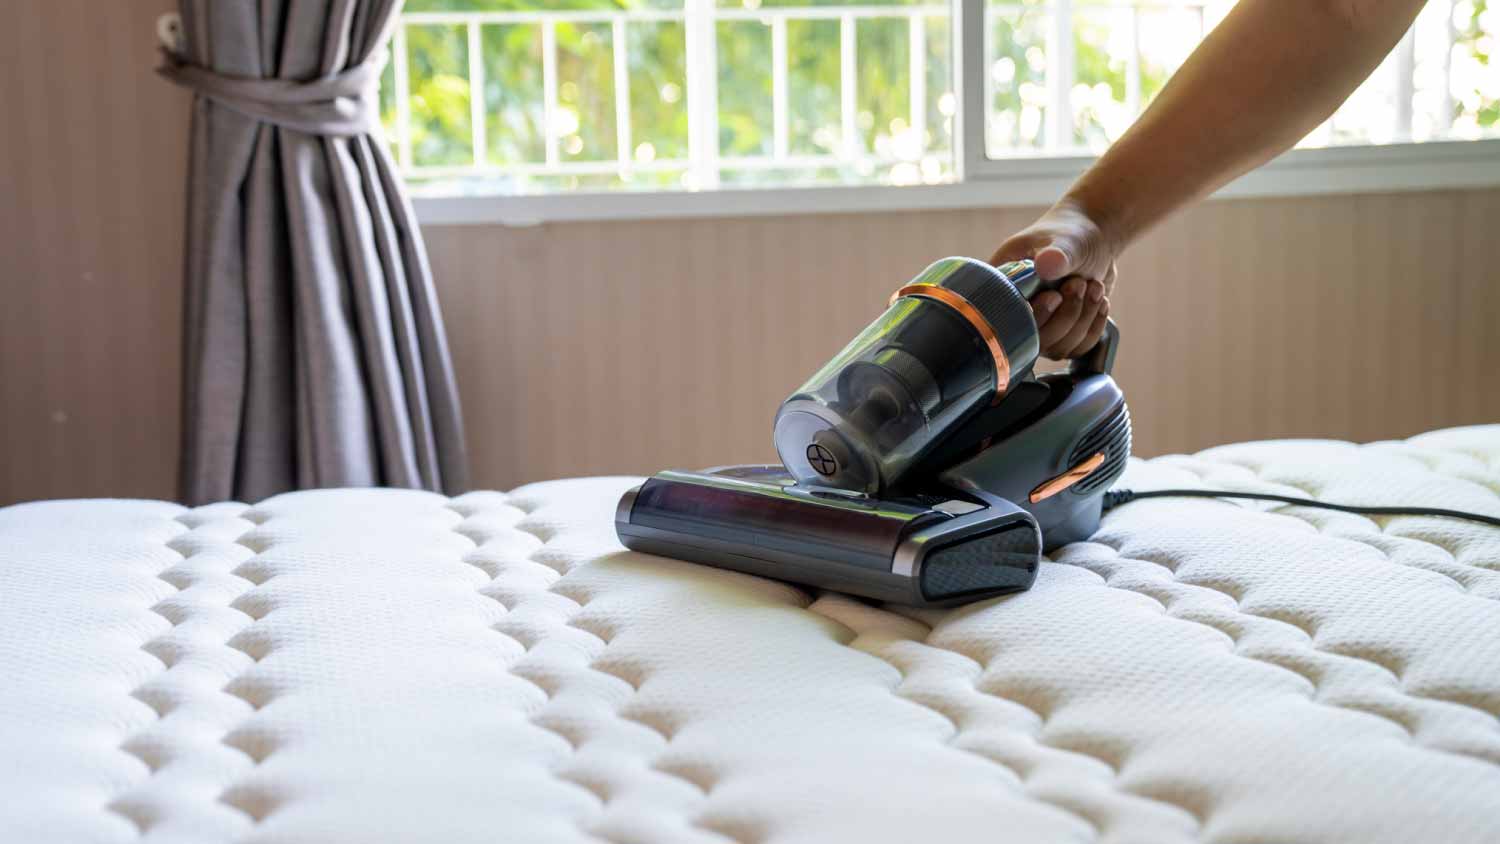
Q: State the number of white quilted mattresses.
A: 1